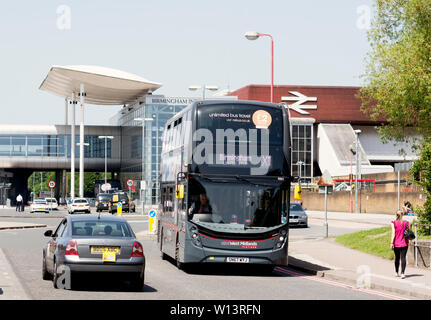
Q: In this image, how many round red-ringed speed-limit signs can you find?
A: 2